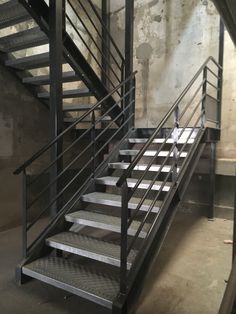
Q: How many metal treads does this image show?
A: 15